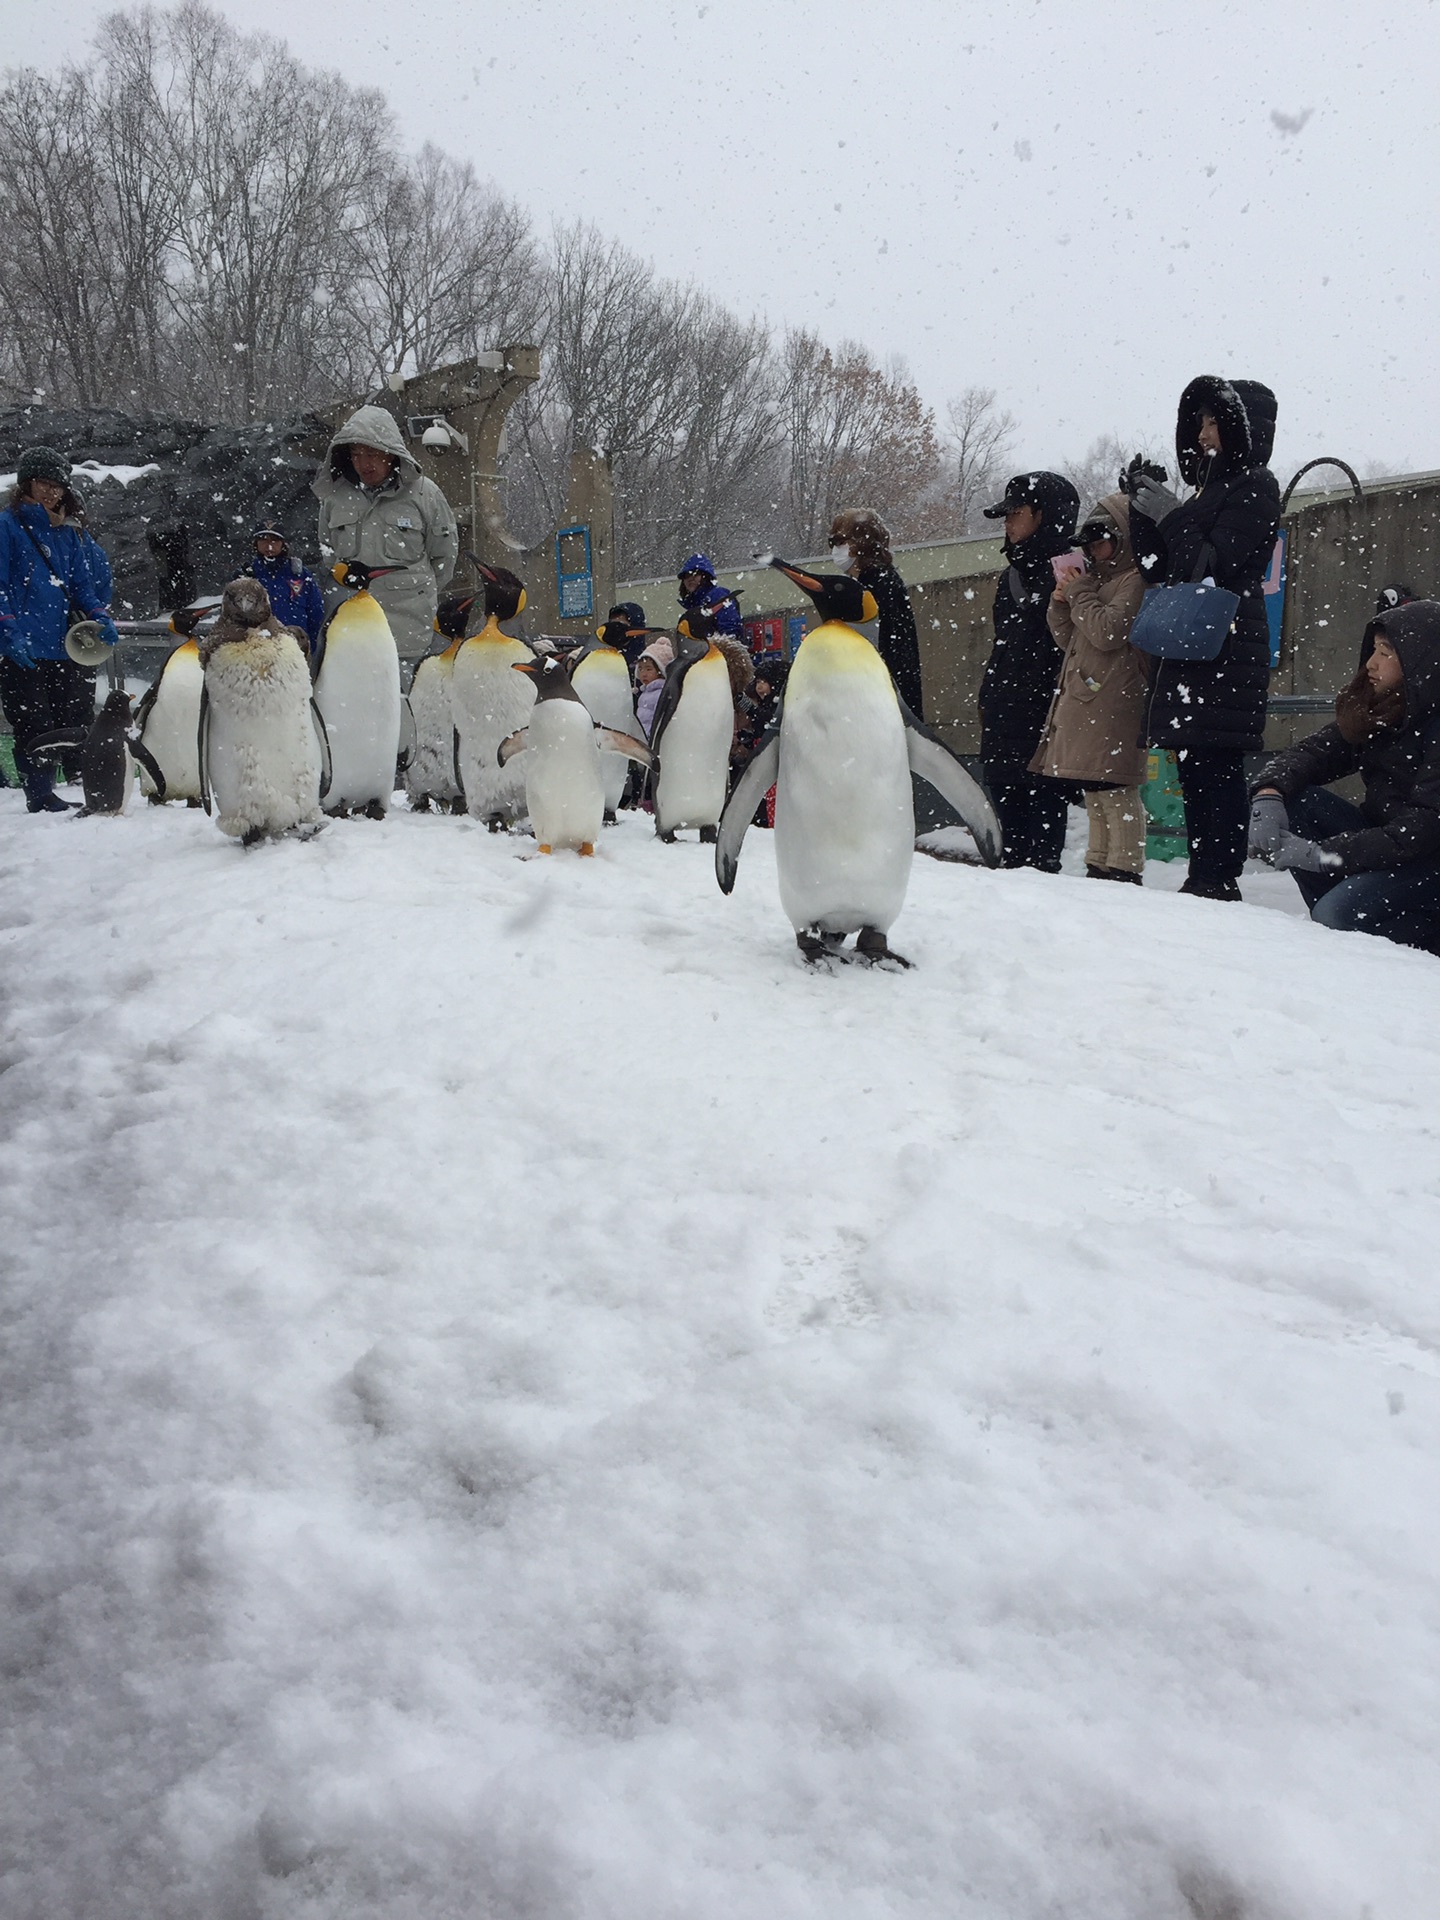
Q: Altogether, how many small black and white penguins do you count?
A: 2